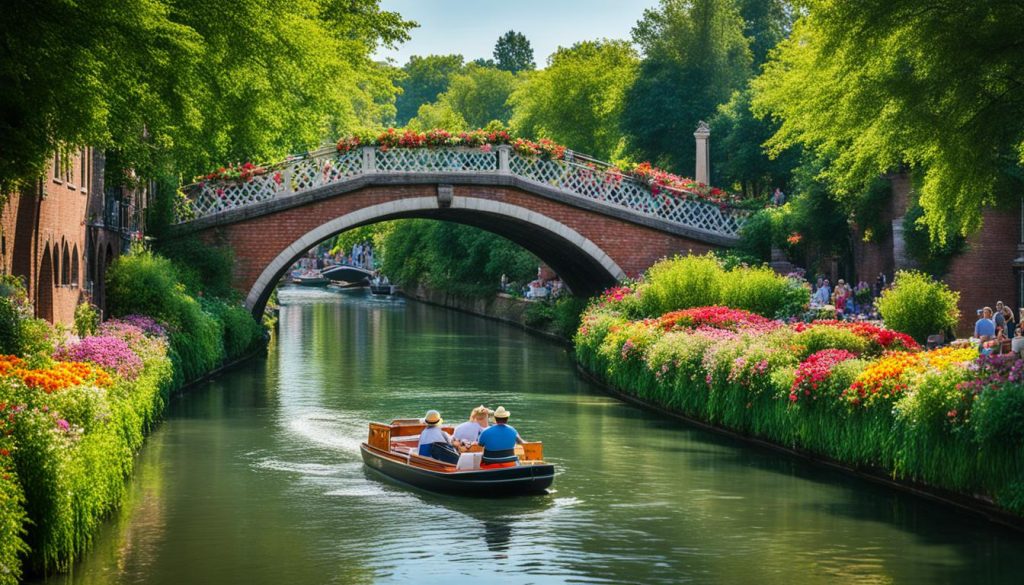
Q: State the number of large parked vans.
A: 0